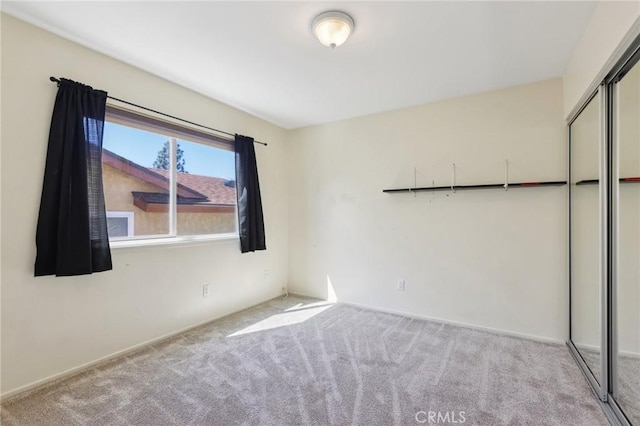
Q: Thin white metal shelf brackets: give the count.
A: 3